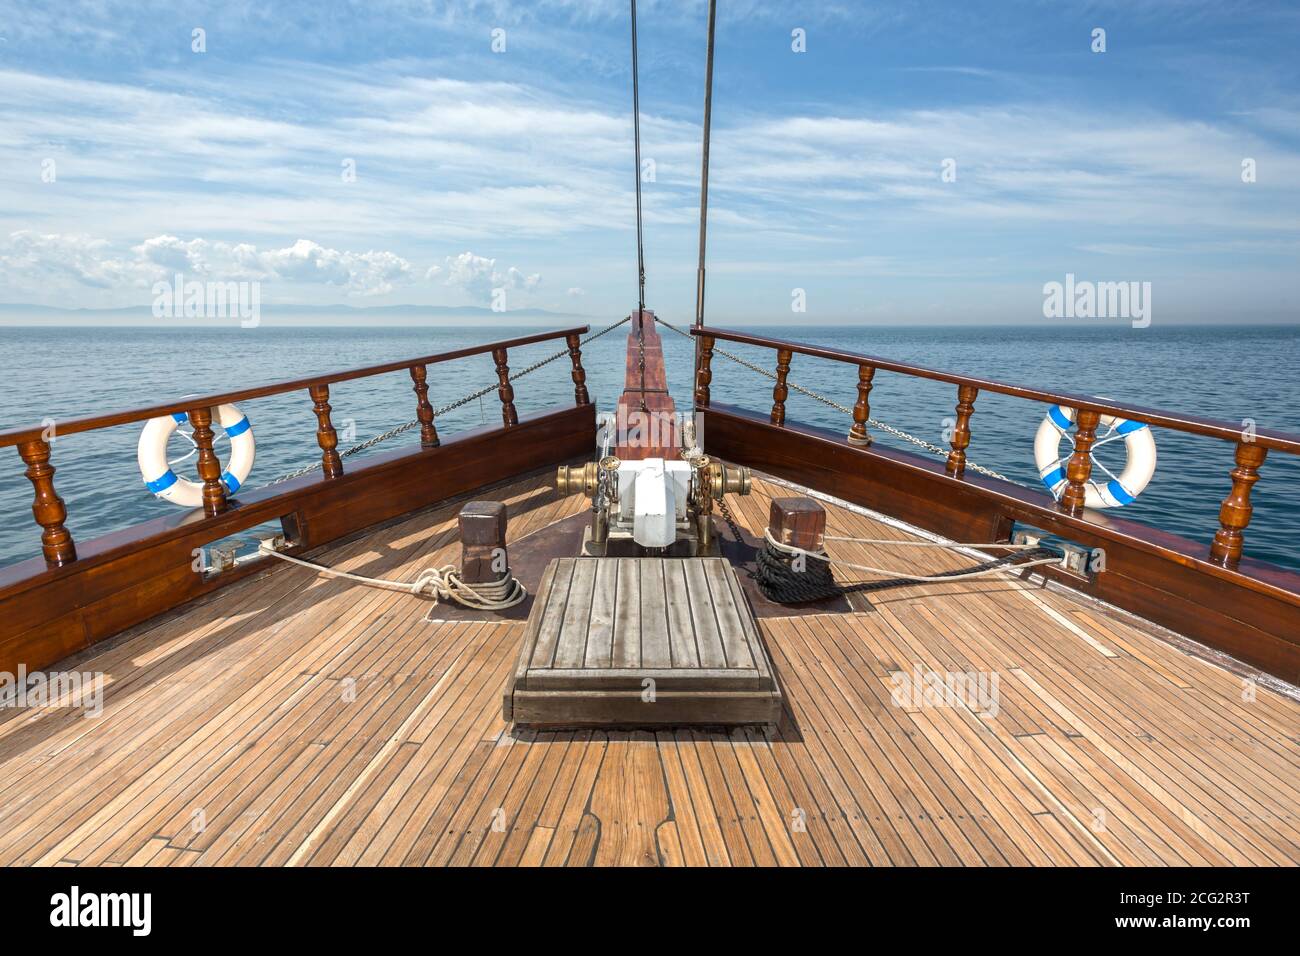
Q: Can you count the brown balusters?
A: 12